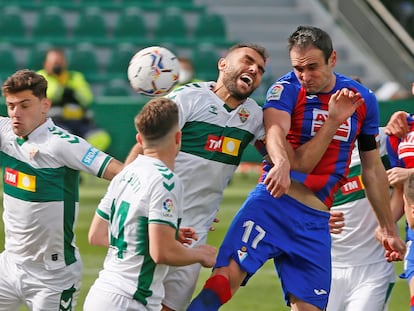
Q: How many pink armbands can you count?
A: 0